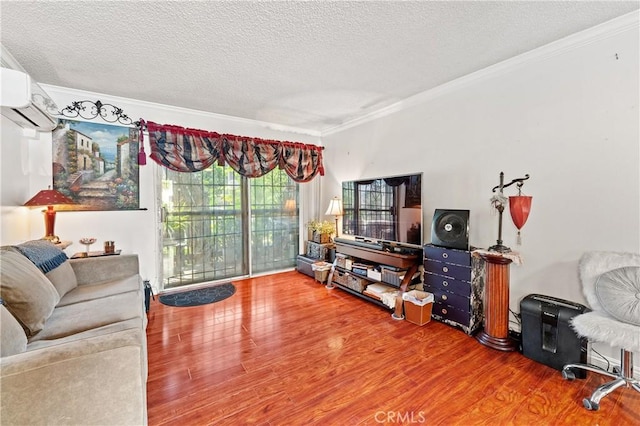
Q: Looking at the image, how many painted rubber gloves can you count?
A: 0